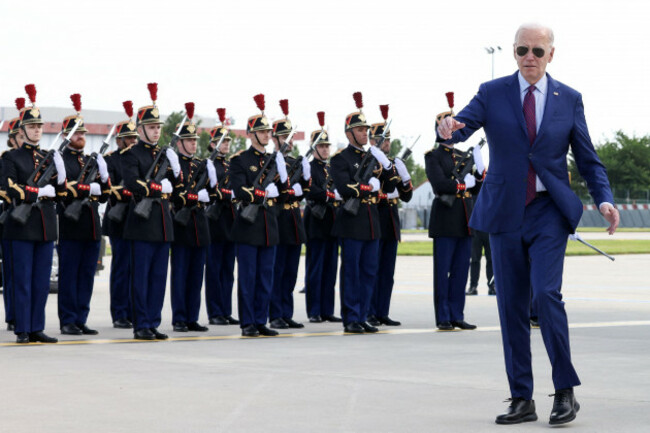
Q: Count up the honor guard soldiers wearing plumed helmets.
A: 13